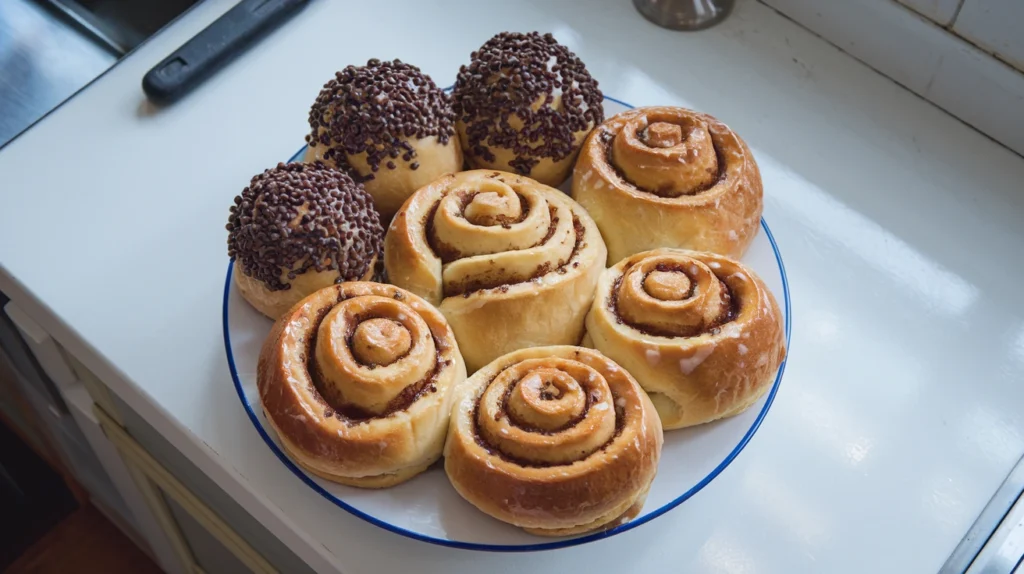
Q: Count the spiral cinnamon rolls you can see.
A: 5